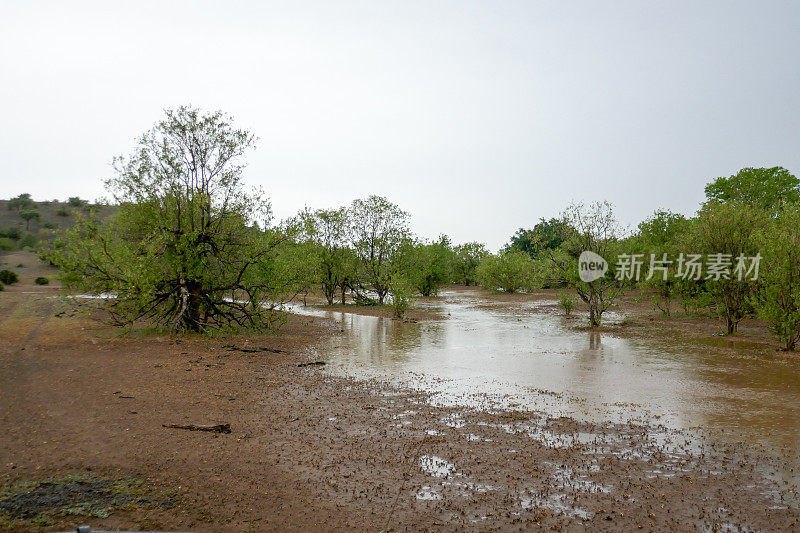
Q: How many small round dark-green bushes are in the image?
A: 2